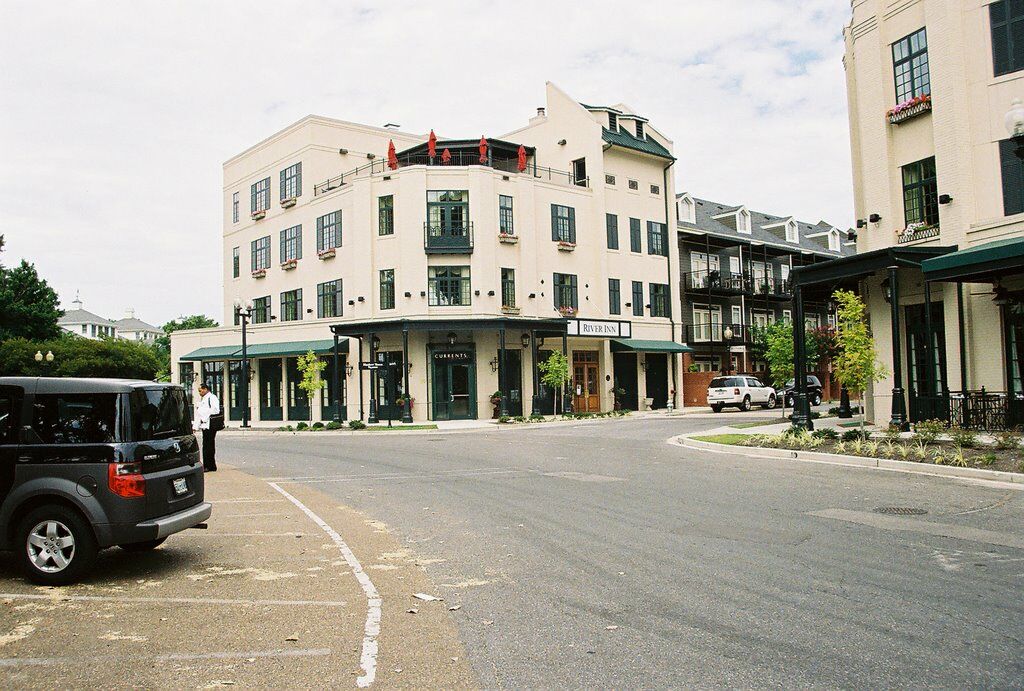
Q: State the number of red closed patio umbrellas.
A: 5